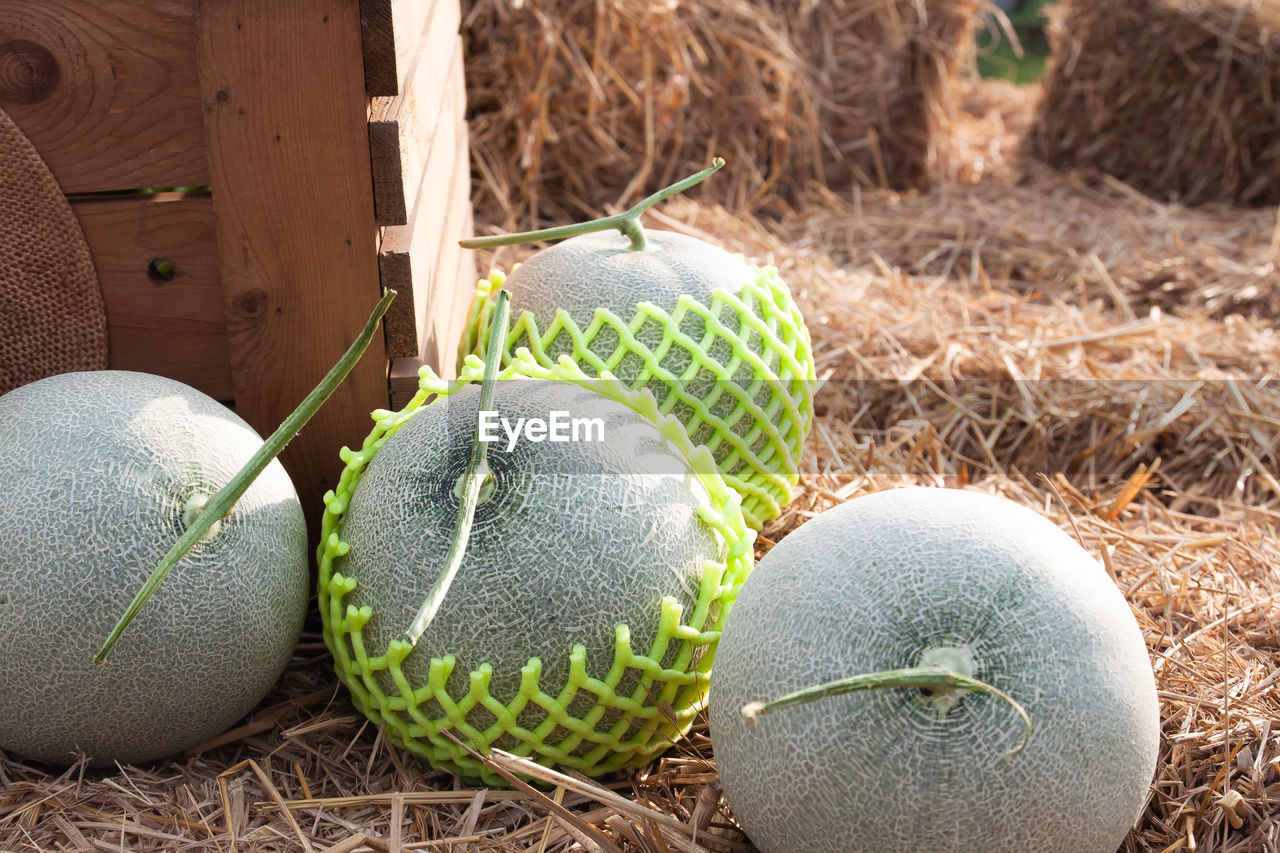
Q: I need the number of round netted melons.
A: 4